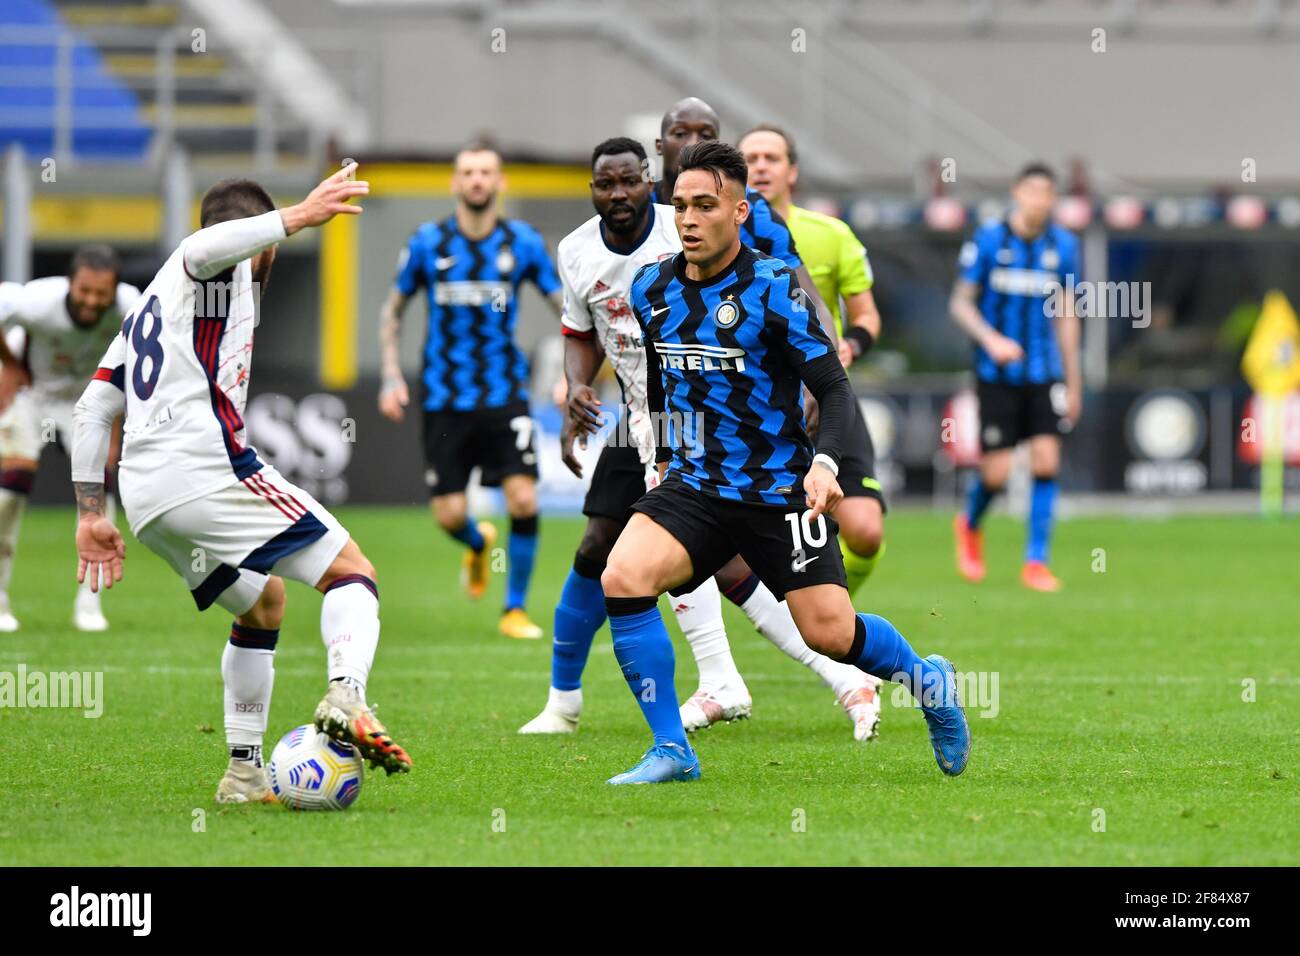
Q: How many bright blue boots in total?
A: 2